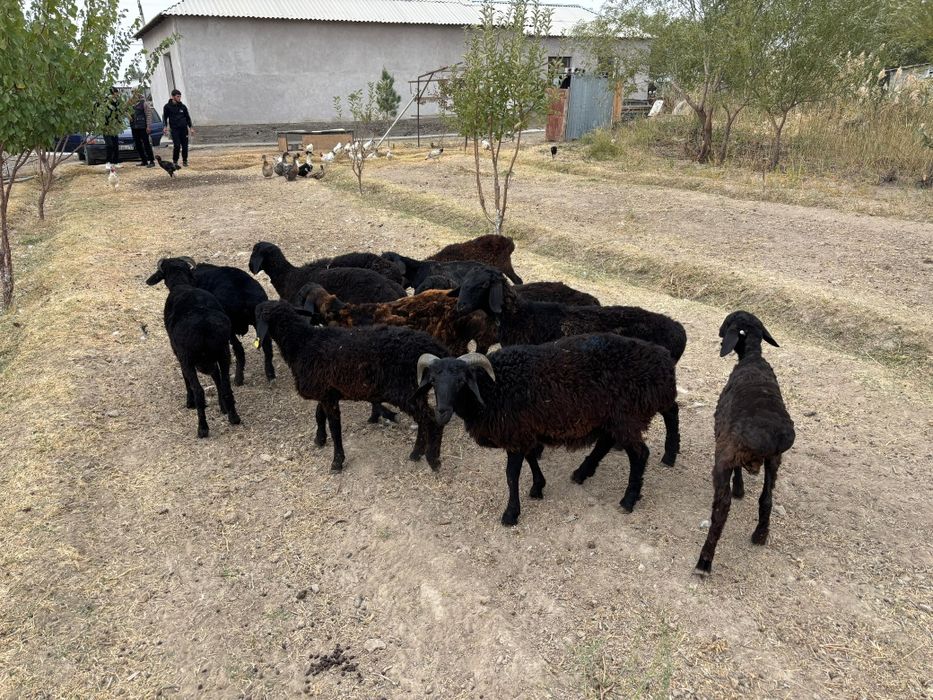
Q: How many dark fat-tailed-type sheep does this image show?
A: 12